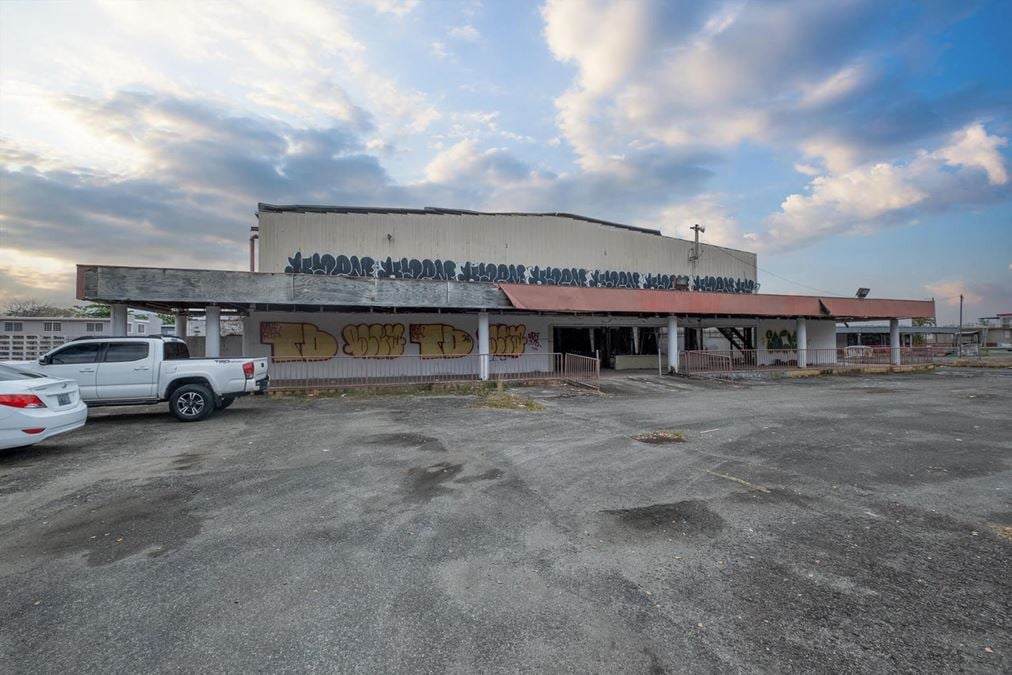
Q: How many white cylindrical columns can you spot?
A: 7